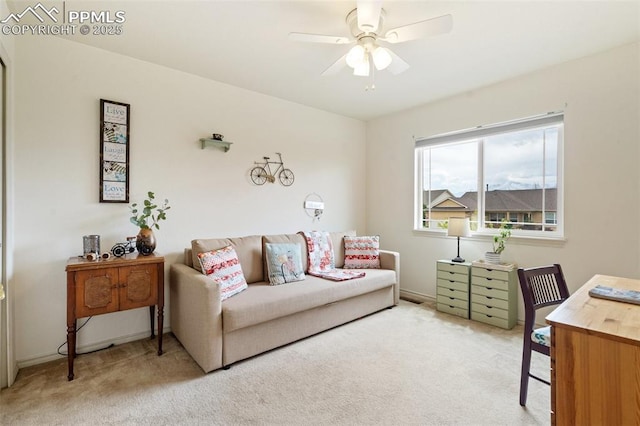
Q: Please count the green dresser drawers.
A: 12